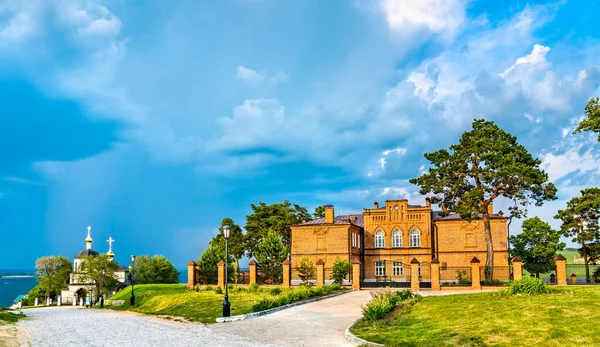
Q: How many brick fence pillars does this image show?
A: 11